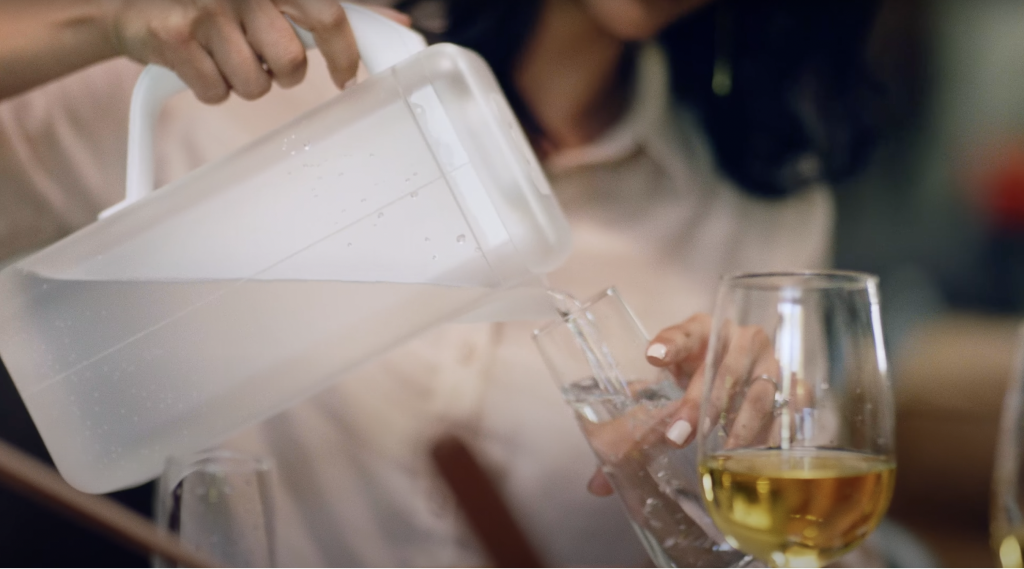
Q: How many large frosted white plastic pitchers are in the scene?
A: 1